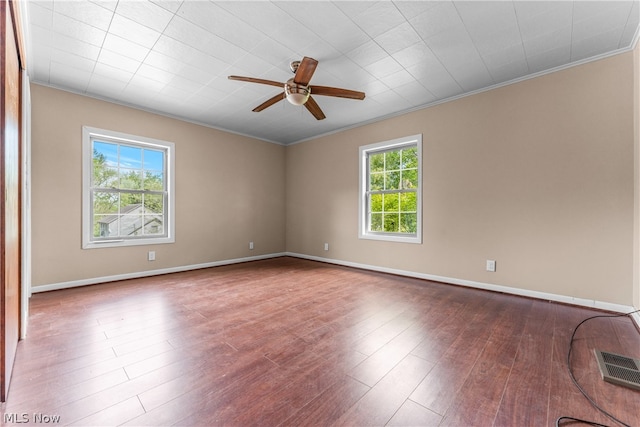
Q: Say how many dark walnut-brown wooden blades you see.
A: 5